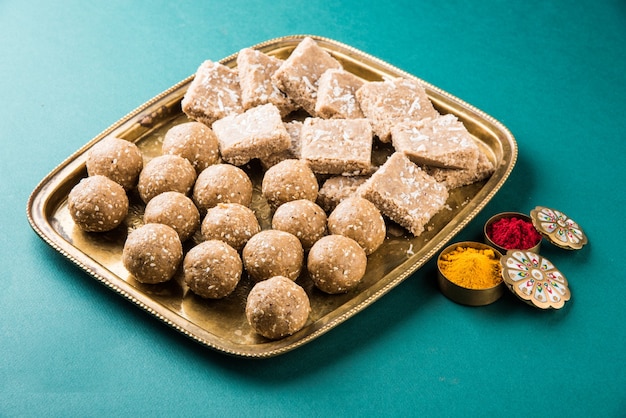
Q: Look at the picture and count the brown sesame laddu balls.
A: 15